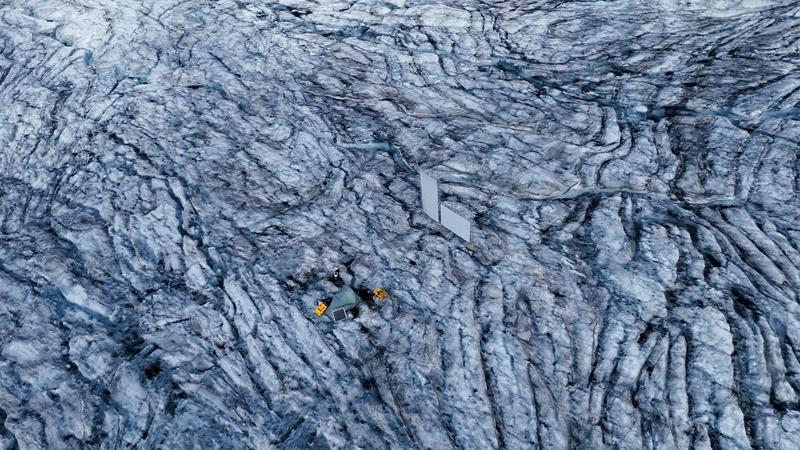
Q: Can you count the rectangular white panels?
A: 2